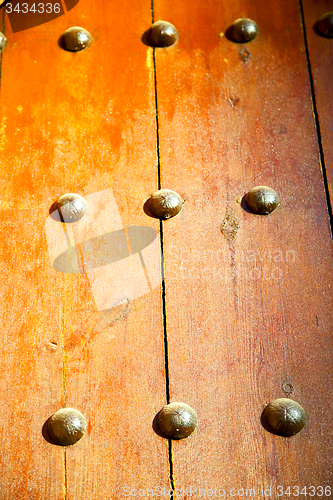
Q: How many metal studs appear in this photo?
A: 11